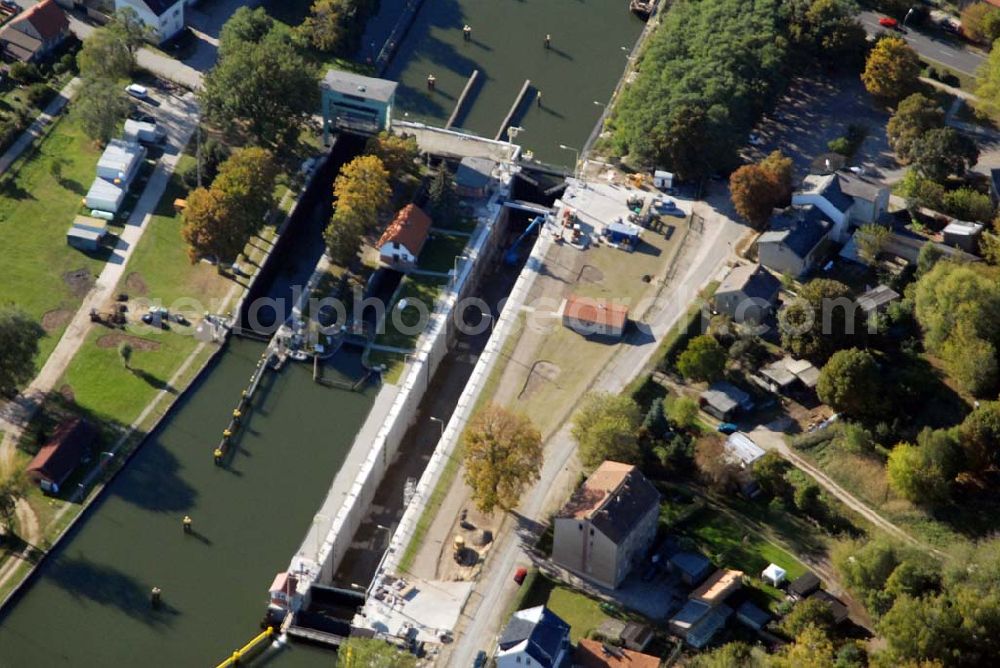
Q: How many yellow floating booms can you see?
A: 1